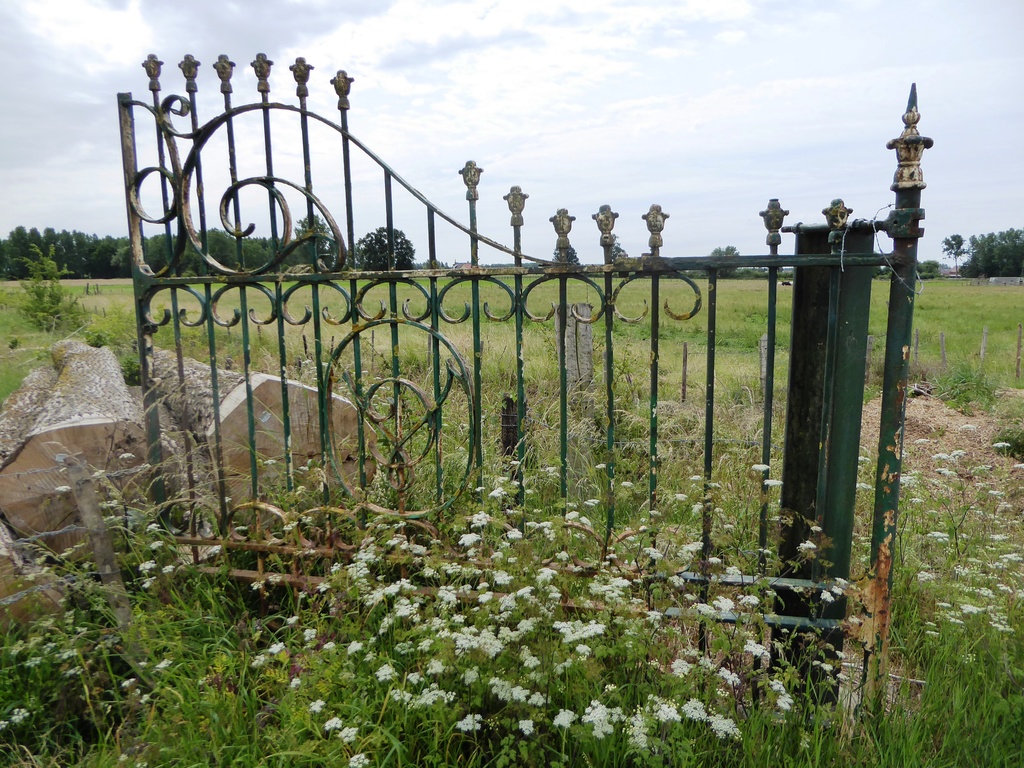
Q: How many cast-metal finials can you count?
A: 14